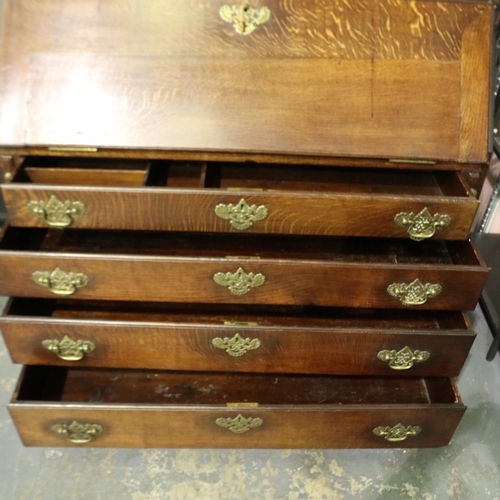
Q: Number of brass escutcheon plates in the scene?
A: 5